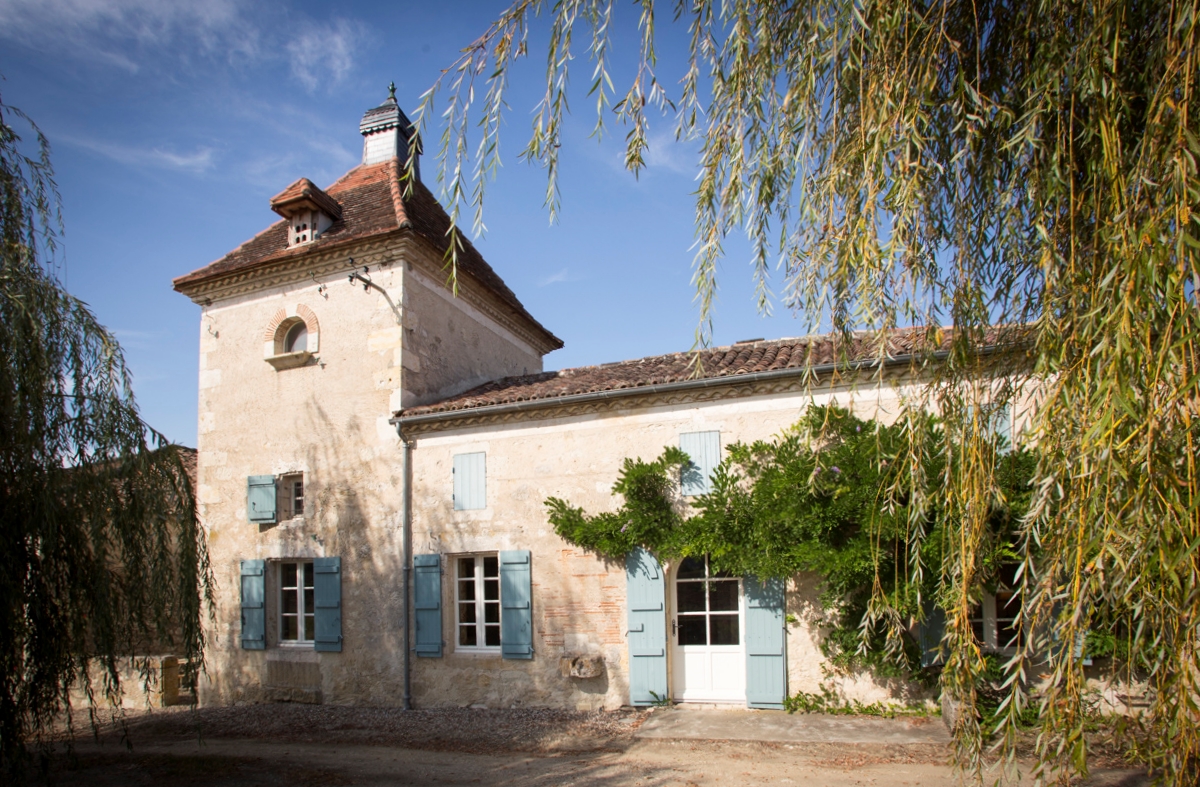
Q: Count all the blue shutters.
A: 12